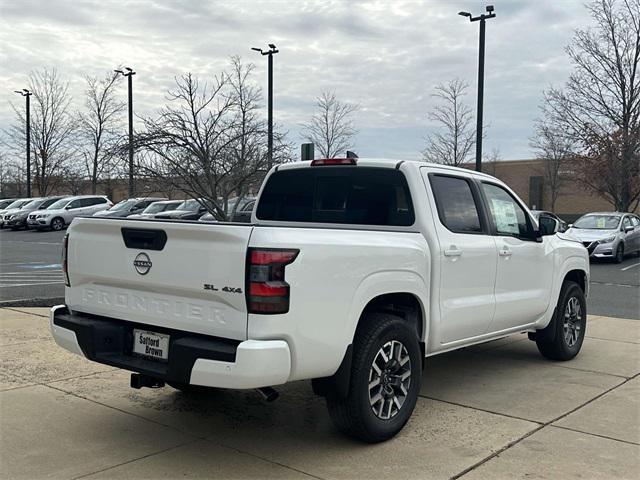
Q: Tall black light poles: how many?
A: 4